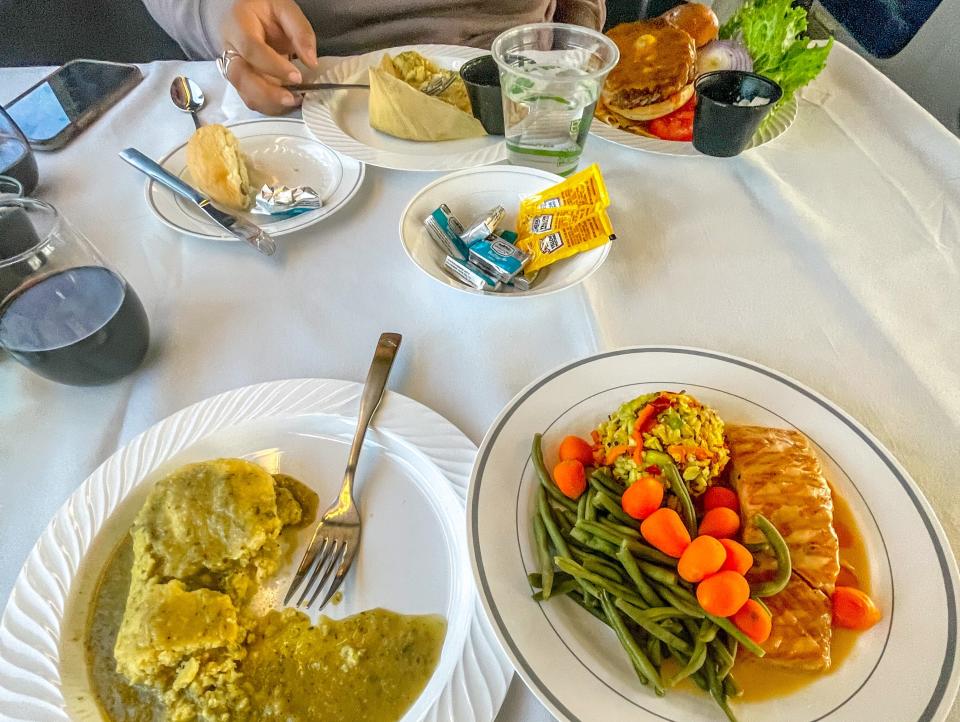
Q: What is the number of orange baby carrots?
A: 11